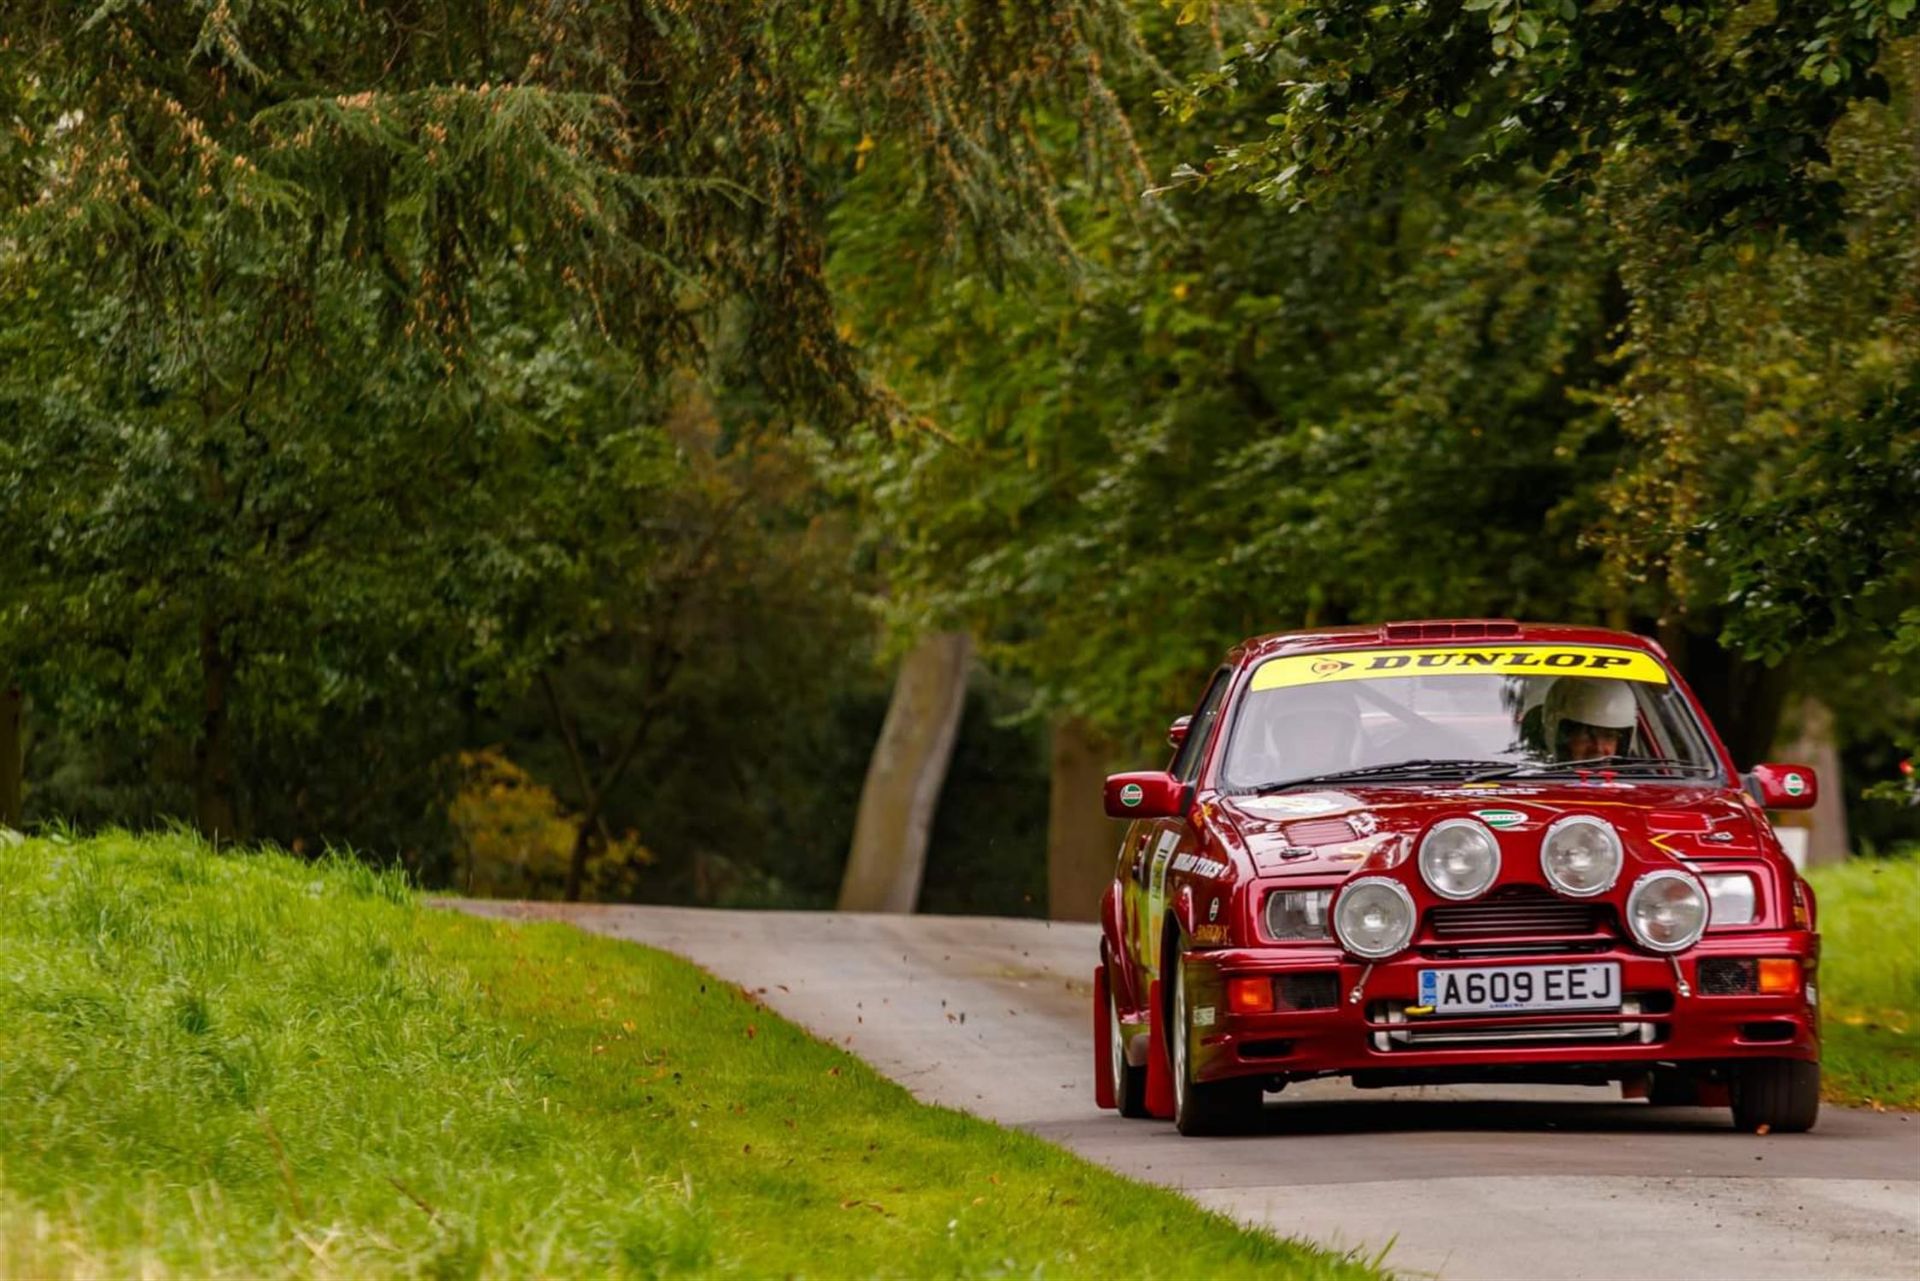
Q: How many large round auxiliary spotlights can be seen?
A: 4